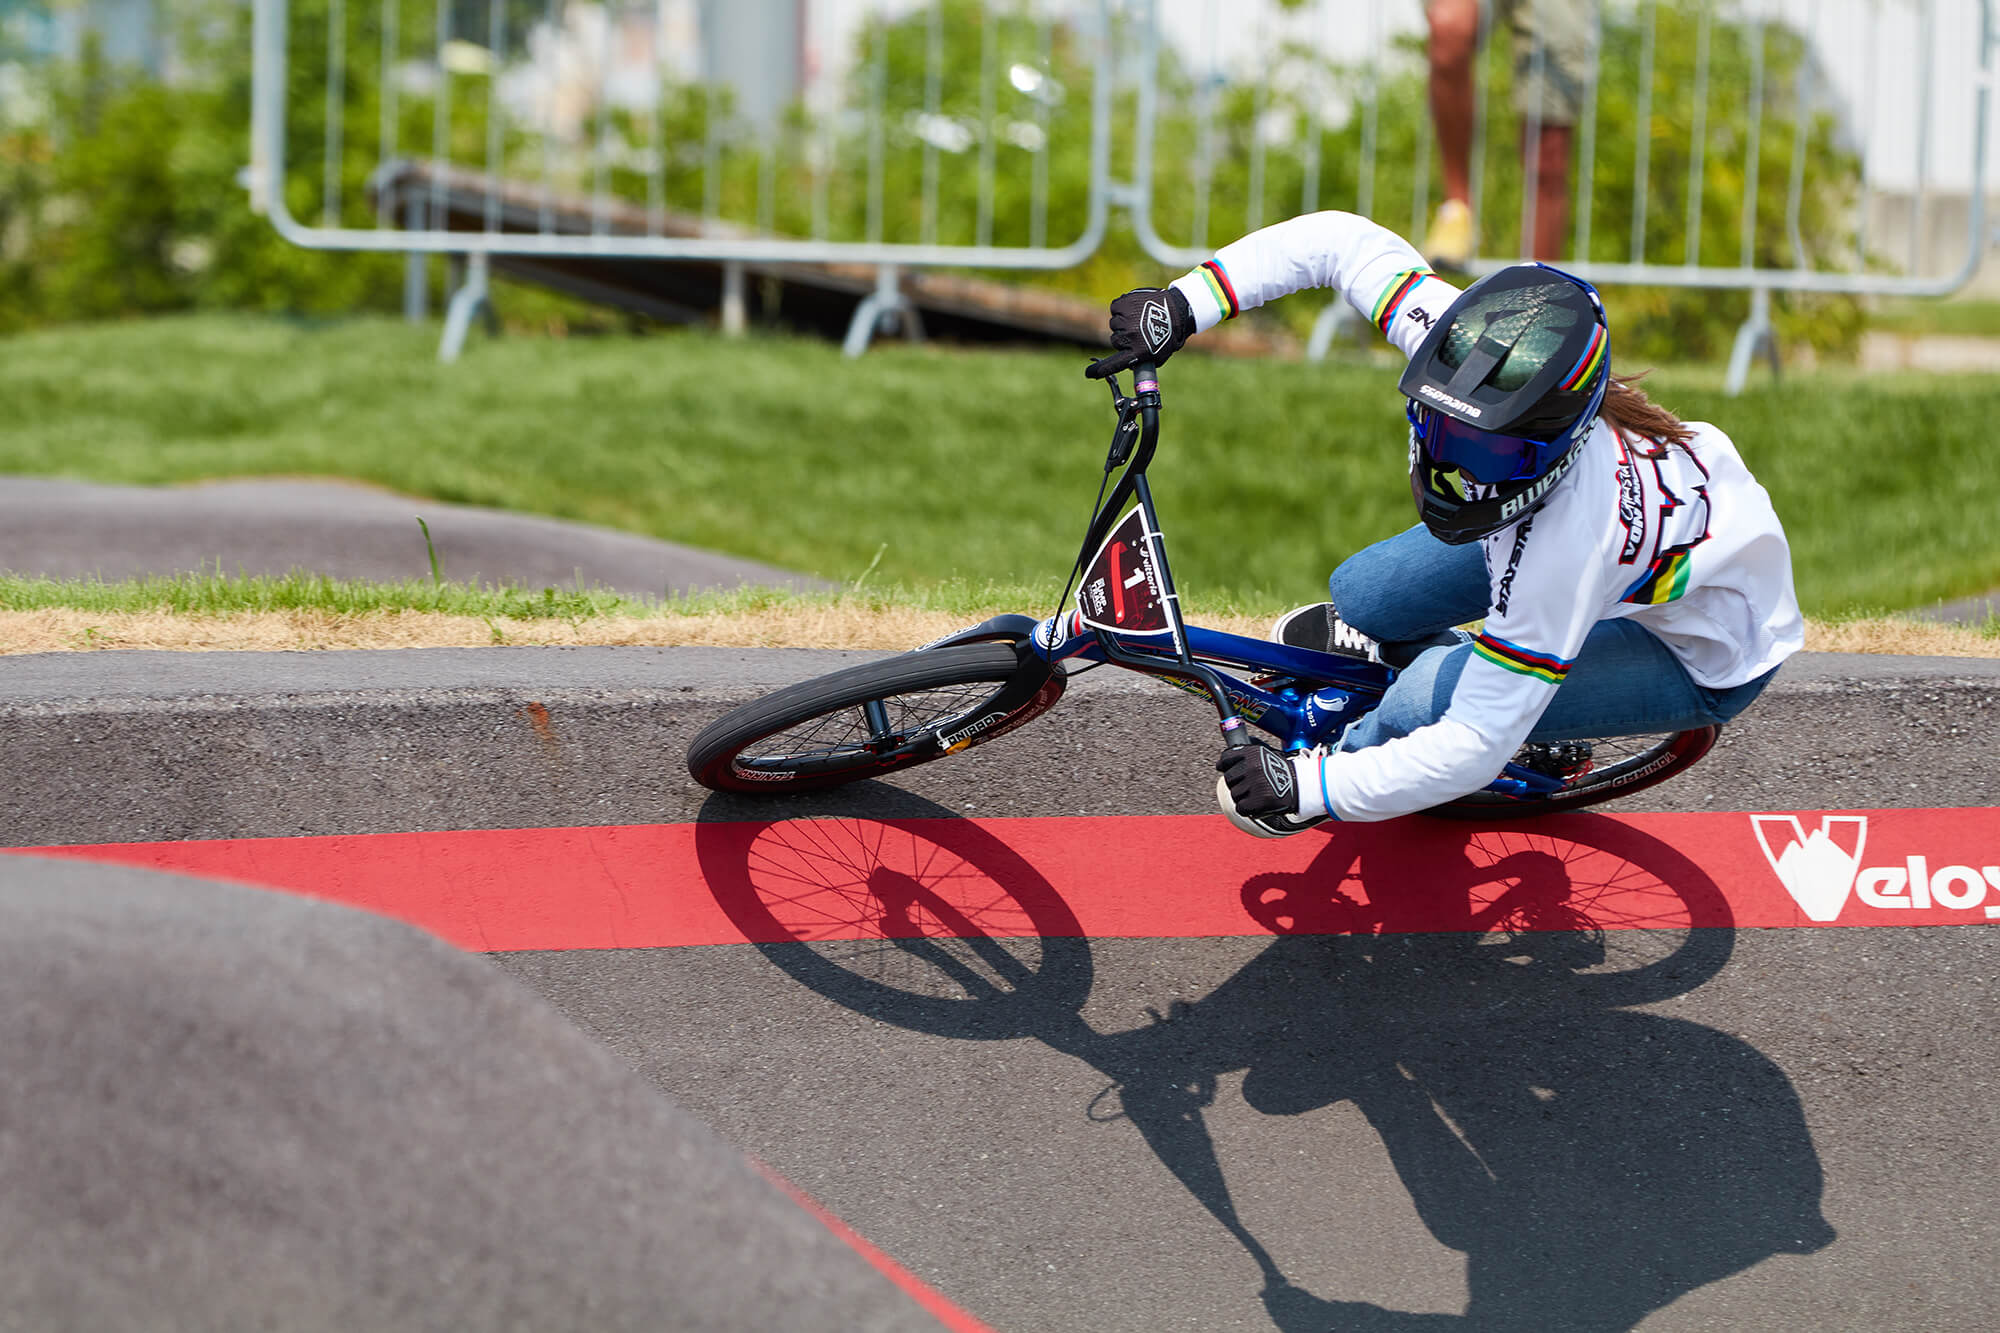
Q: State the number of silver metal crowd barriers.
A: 2